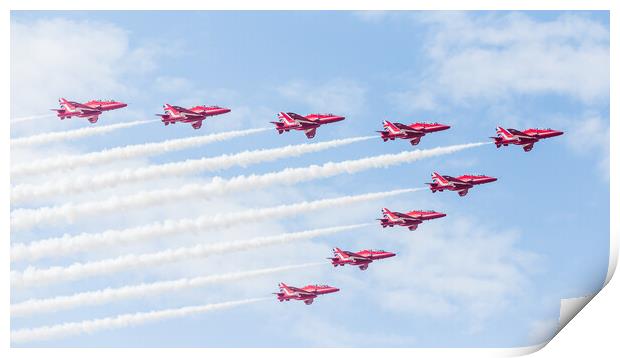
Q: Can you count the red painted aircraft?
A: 9